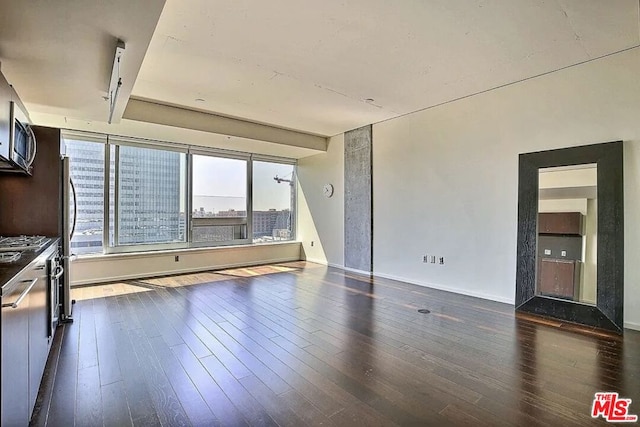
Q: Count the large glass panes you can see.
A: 4